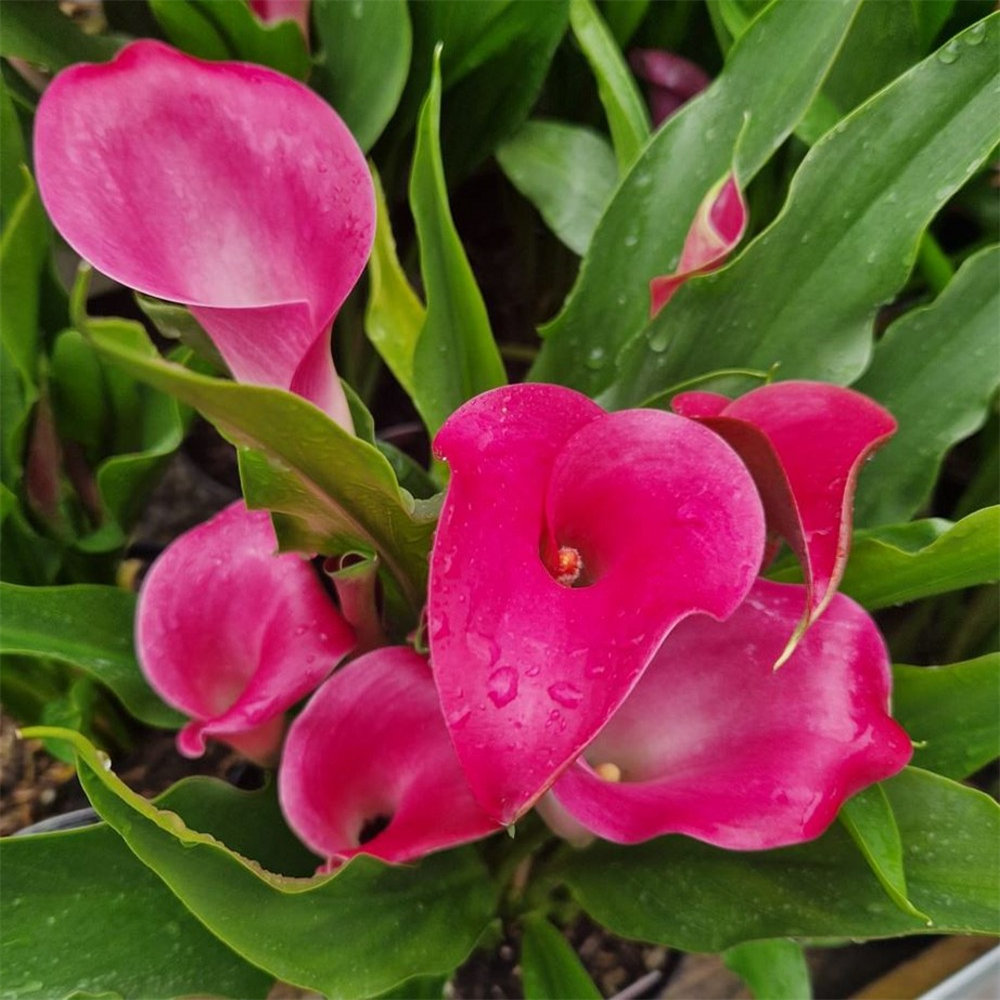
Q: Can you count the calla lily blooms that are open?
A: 6